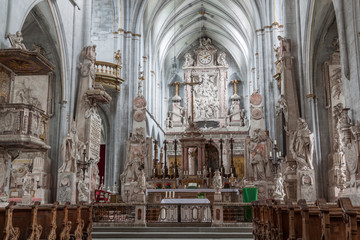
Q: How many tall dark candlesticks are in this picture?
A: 6